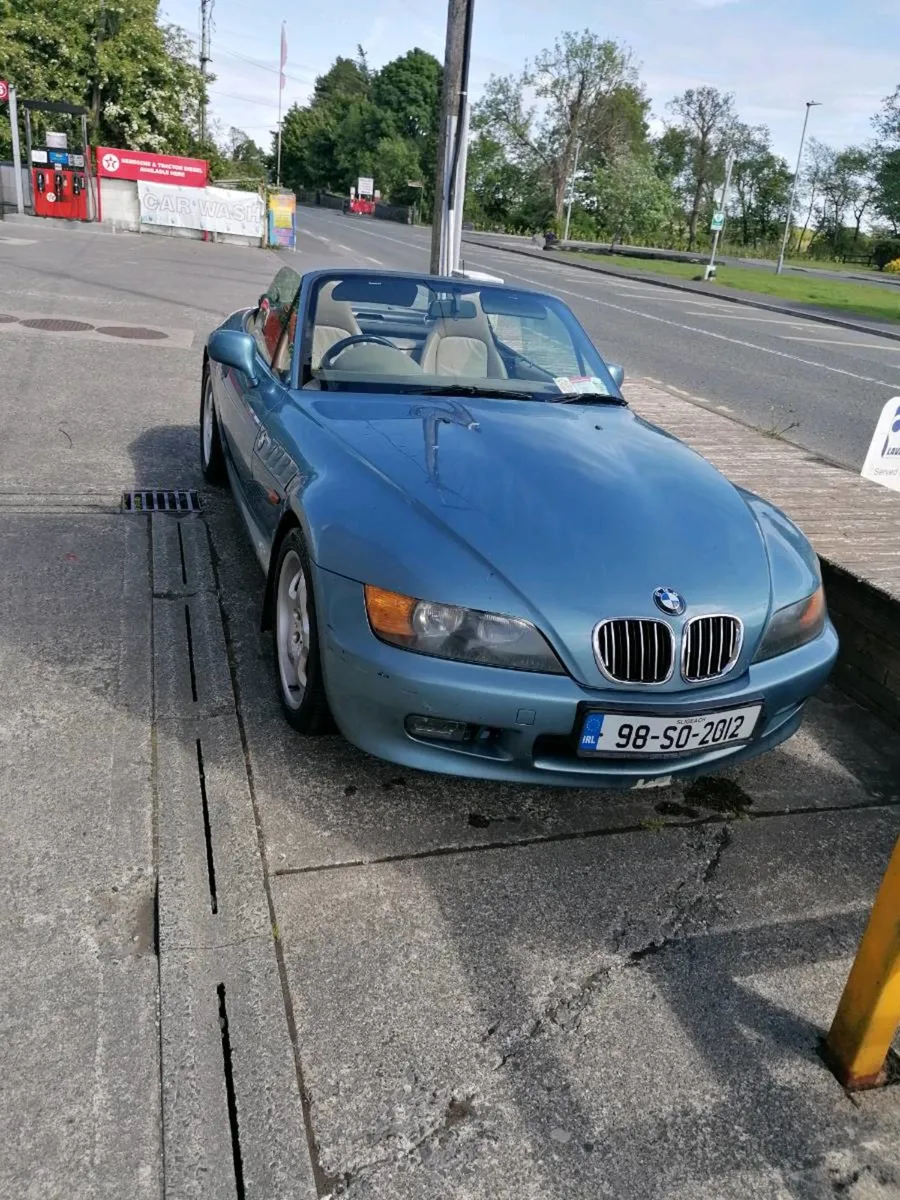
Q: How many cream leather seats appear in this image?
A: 2